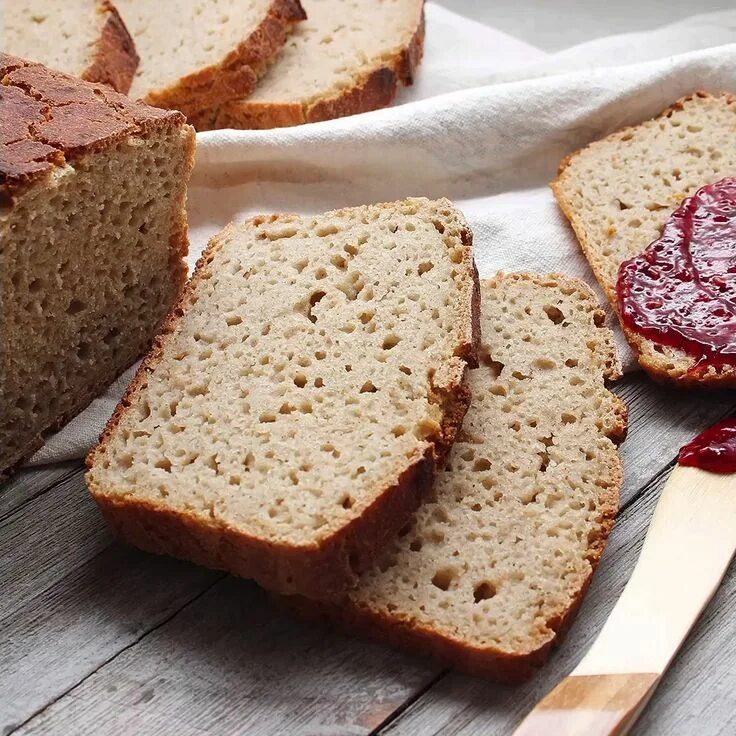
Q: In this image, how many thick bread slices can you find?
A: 6